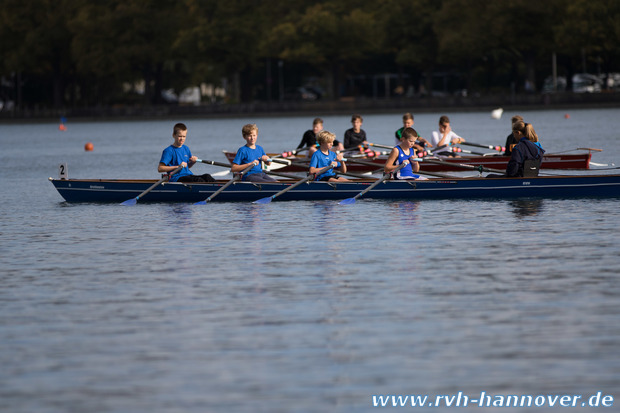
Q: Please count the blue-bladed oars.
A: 4